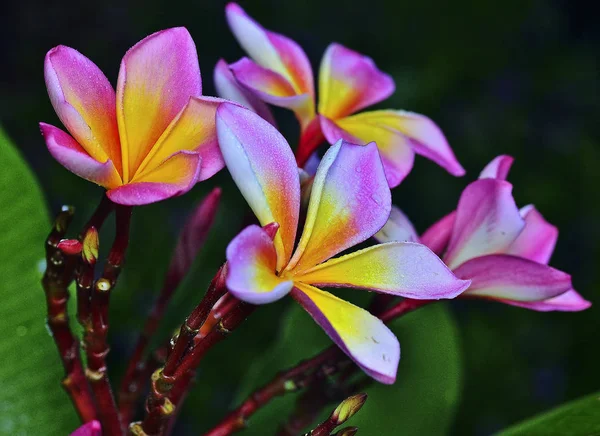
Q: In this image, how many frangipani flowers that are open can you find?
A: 4